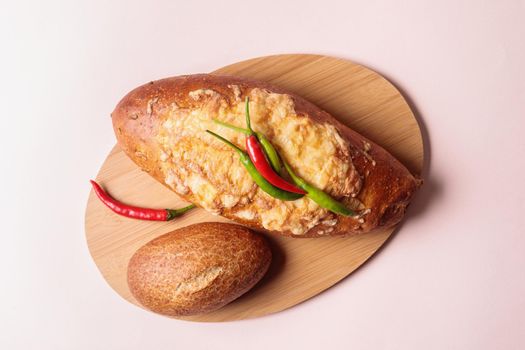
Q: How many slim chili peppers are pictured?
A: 5